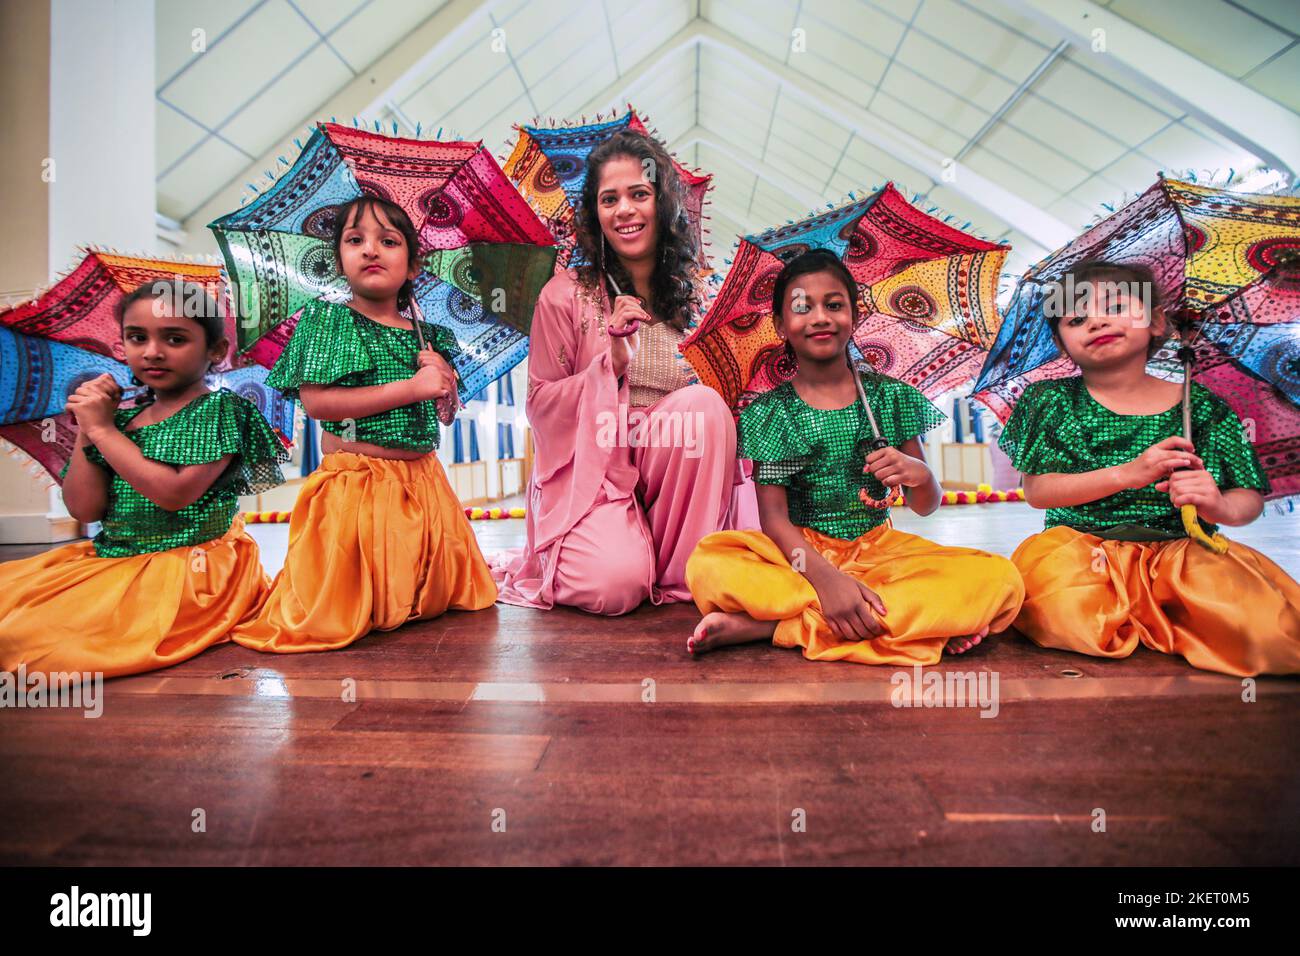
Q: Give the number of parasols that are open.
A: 5